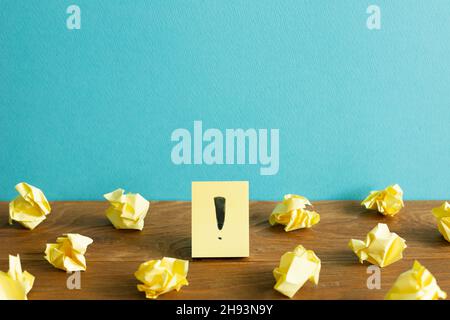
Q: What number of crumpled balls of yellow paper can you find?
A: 11